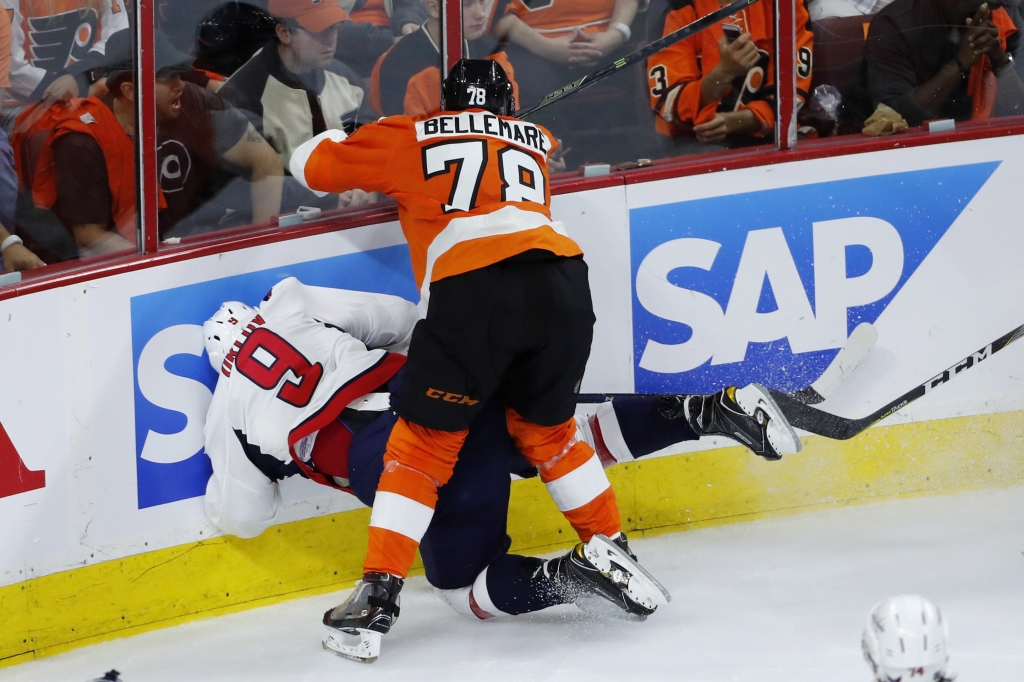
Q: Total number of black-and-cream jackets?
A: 1